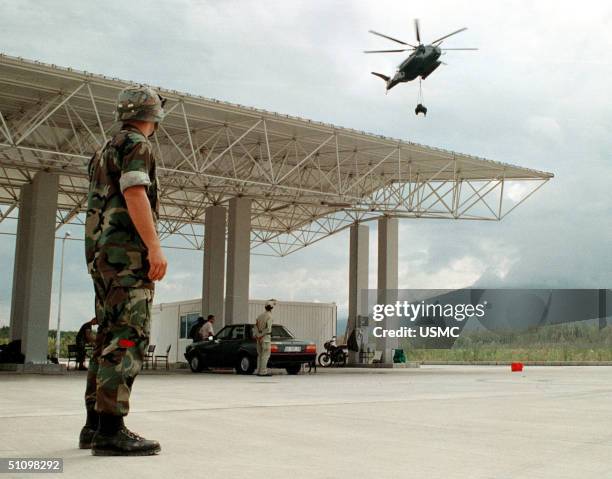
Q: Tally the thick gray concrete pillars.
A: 6